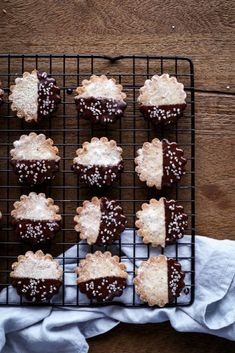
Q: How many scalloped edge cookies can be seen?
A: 12